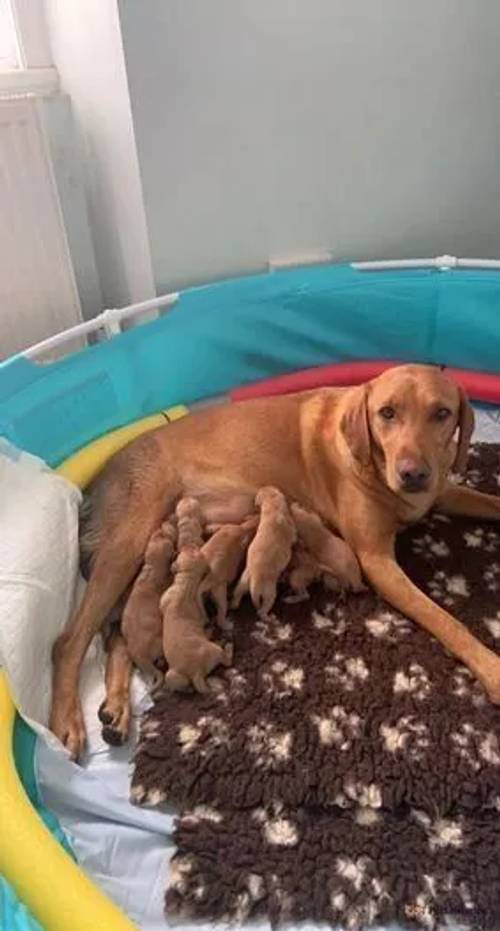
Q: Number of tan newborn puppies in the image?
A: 7